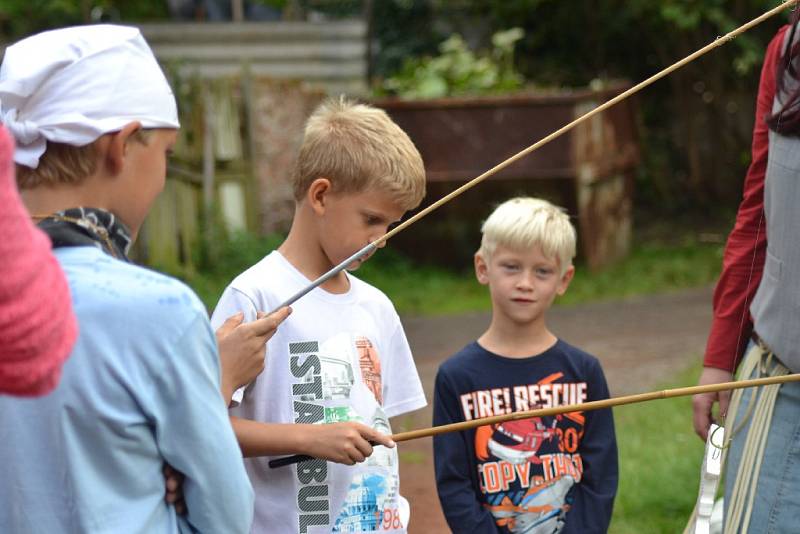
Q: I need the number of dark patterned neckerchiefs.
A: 1